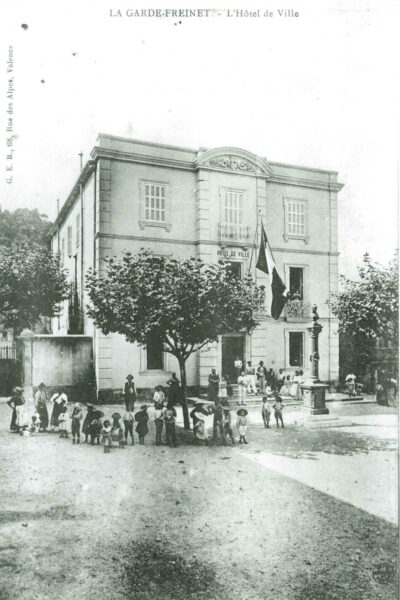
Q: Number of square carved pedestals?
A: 1